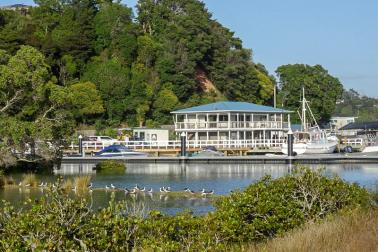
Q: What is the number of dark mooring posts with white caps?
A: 3